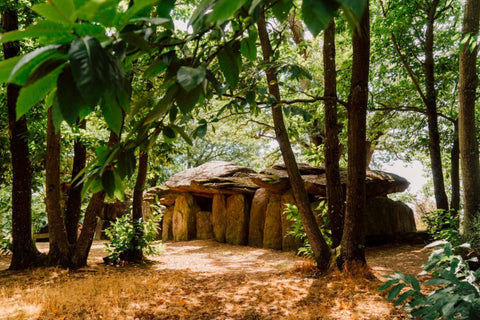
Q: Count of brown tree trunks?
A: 11